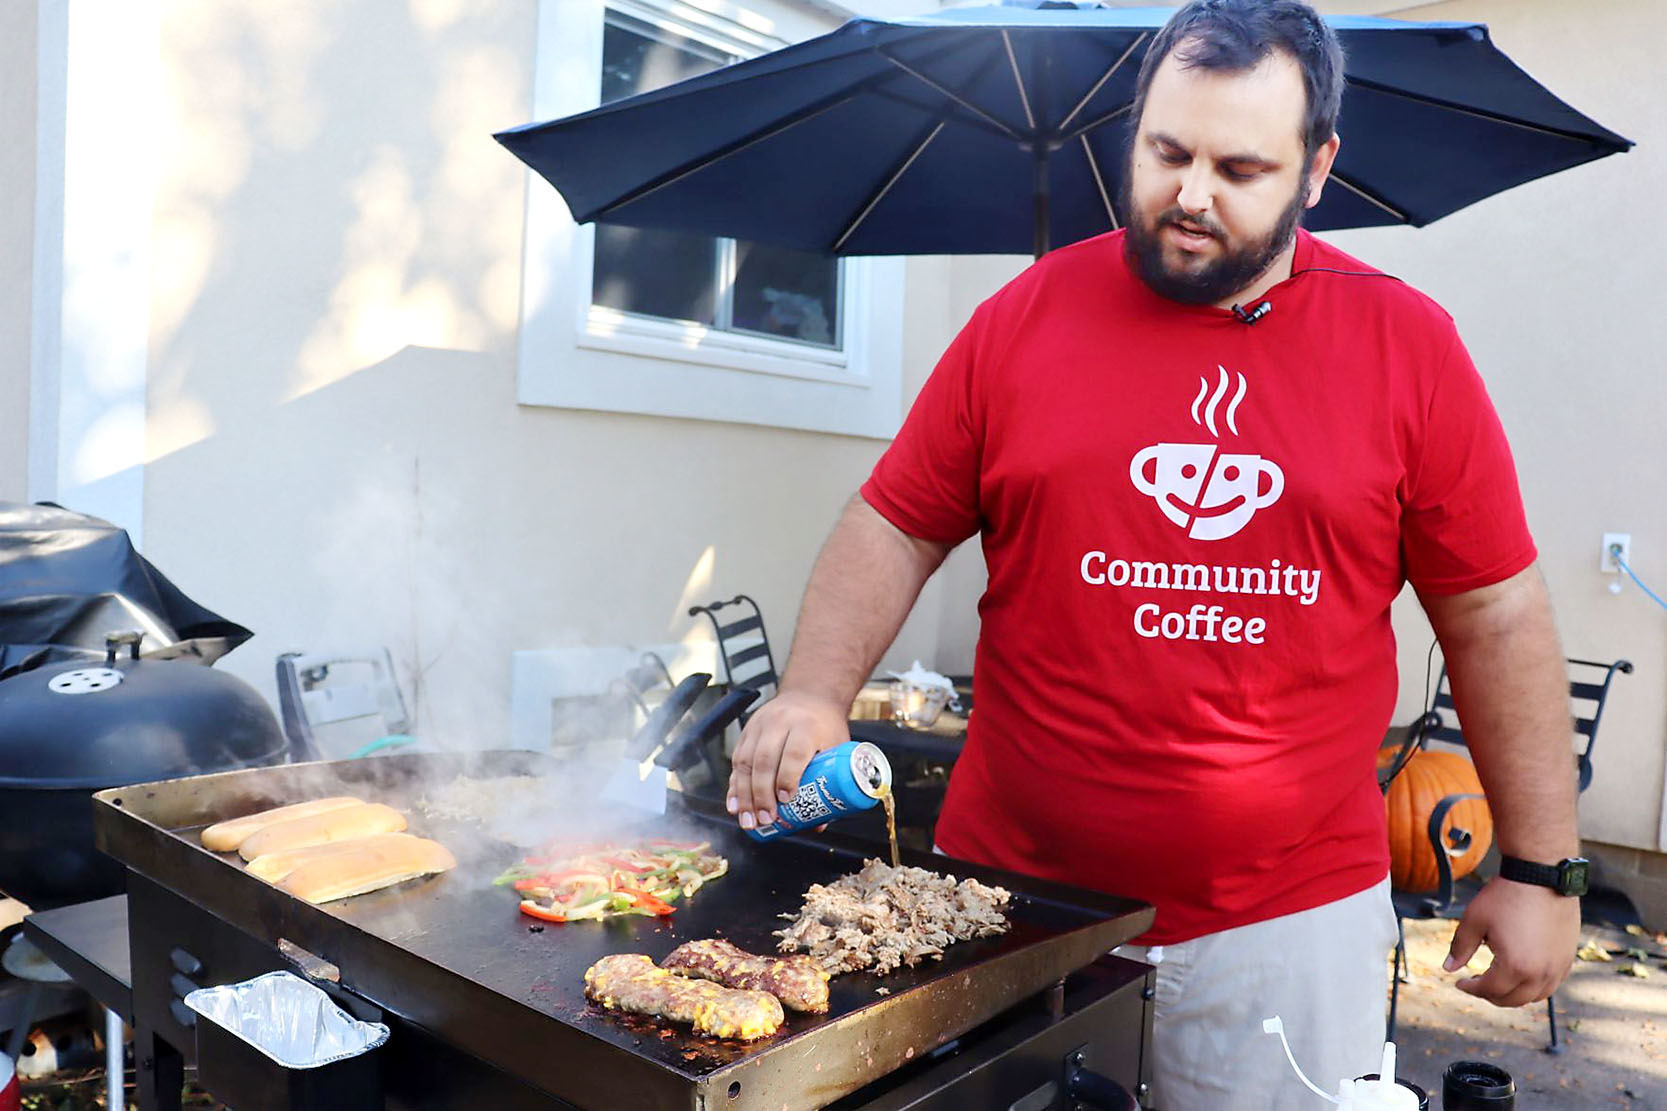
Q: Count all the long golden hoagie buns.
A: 4